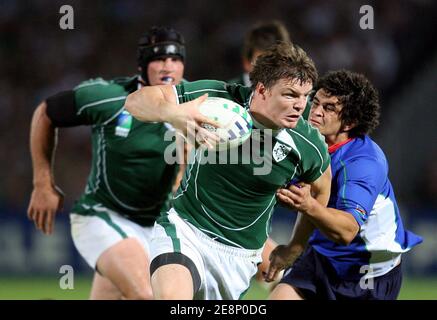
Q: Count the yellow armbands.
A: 0